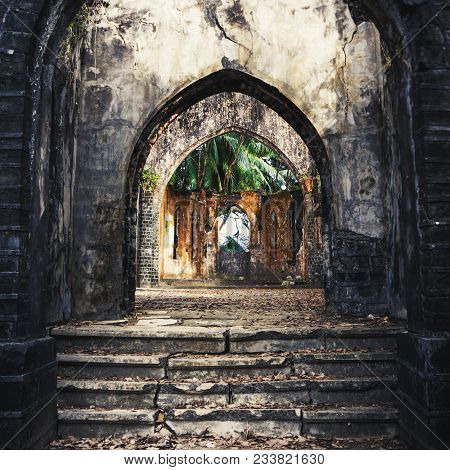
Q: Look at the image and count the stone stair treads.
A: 4